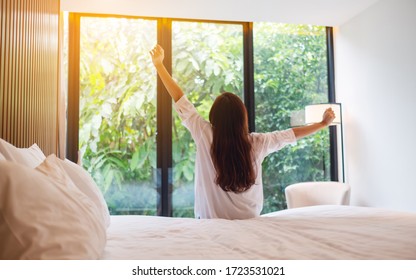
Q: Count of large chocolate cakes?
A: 0